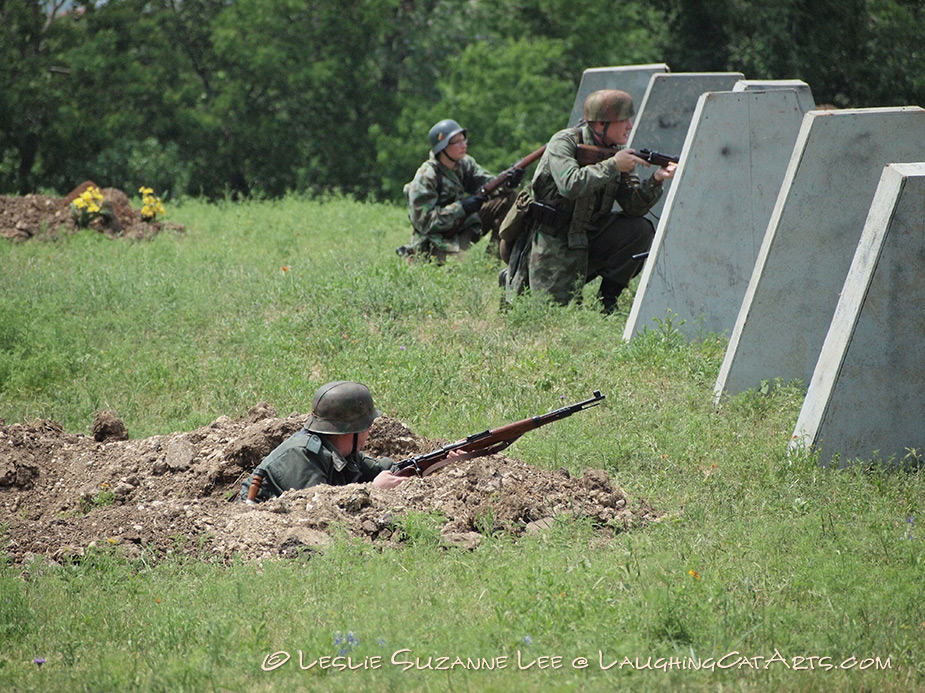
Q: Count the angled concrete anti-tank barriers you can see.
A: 6